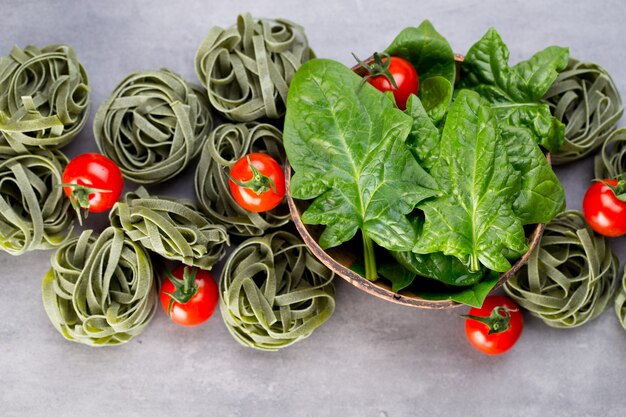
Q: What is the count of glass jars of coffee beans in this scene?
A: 0